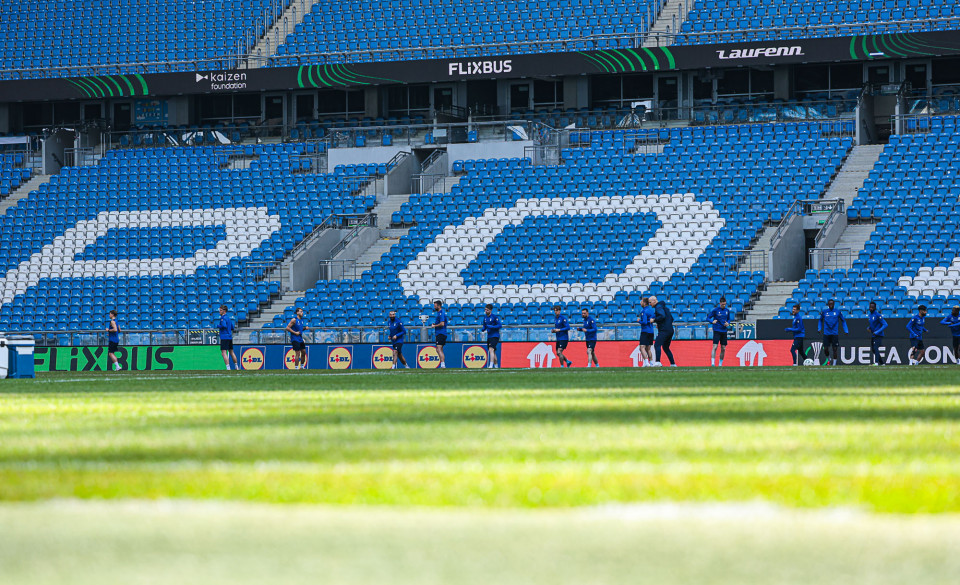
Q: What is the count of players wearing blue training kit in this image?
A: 15